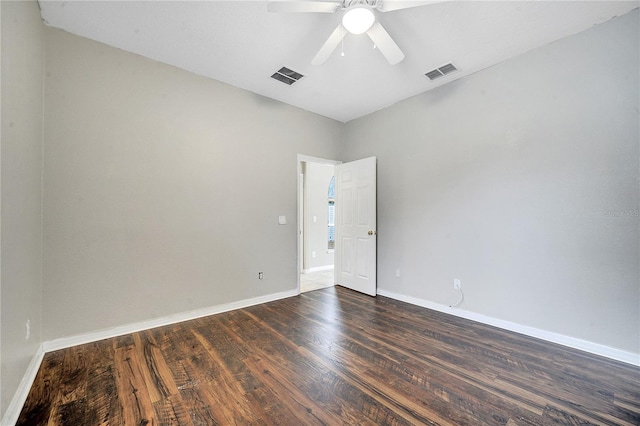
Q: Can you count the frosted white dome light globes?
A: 1